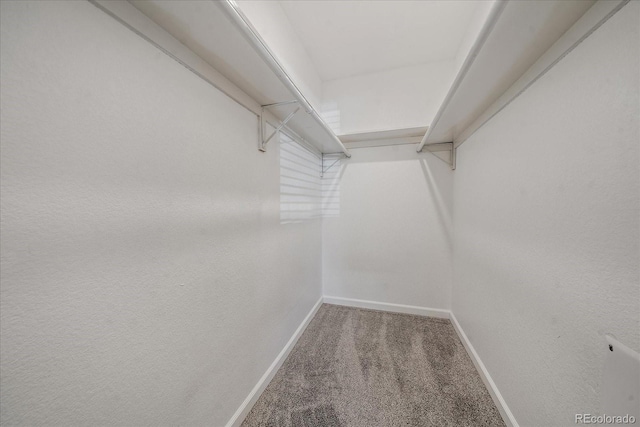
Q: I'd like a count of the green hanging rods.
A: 0